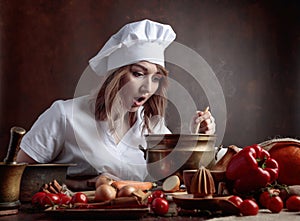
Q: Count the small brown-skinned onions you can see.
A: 3